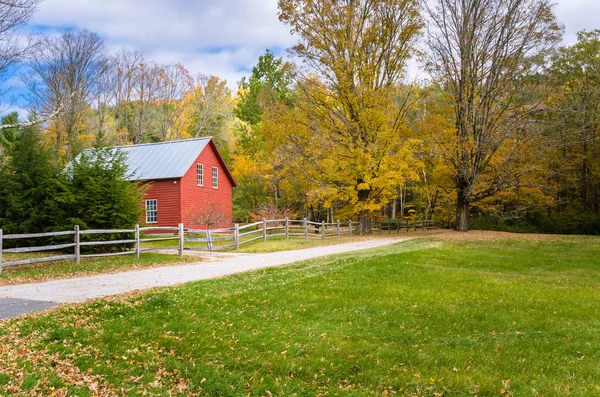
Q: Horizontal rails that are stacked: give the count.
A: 3